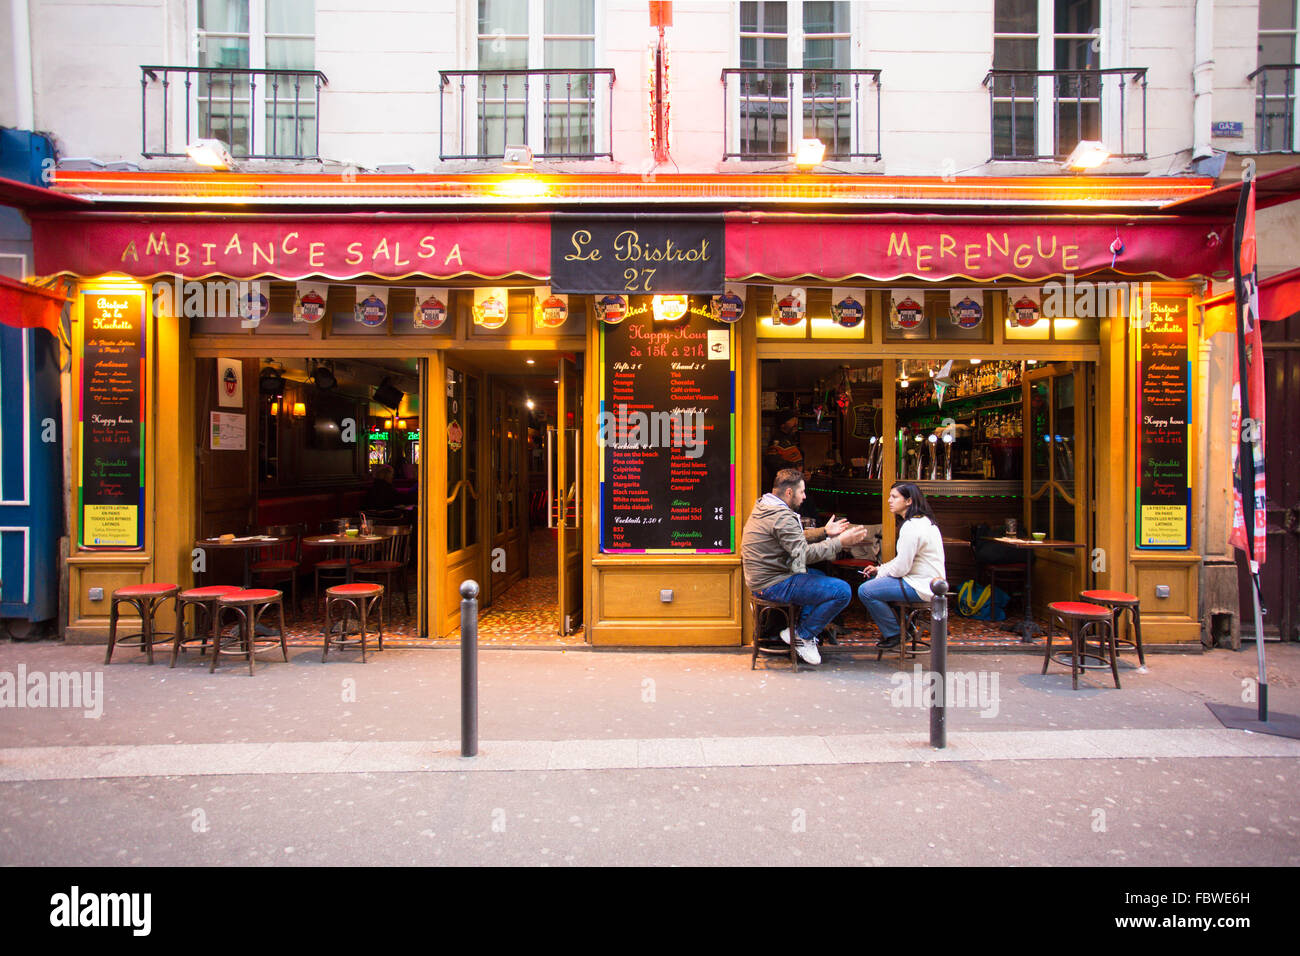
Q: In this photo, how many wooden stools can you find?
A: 8